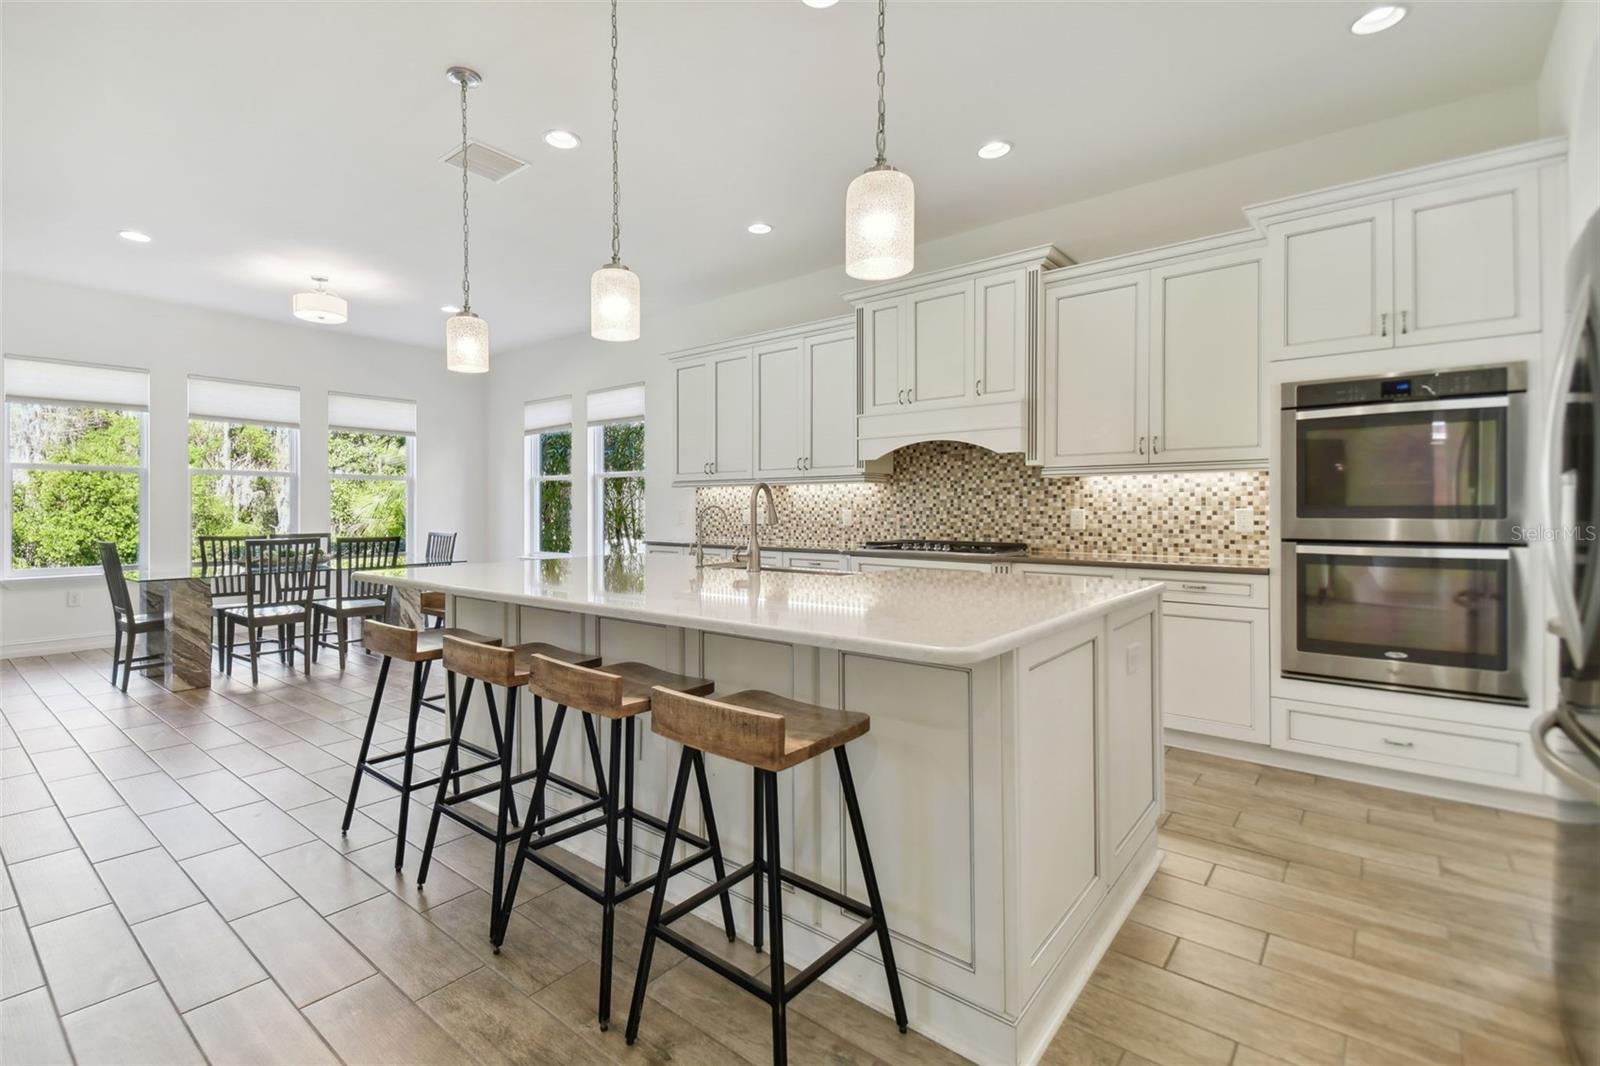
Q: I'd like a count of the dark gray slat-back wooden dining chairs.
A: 6